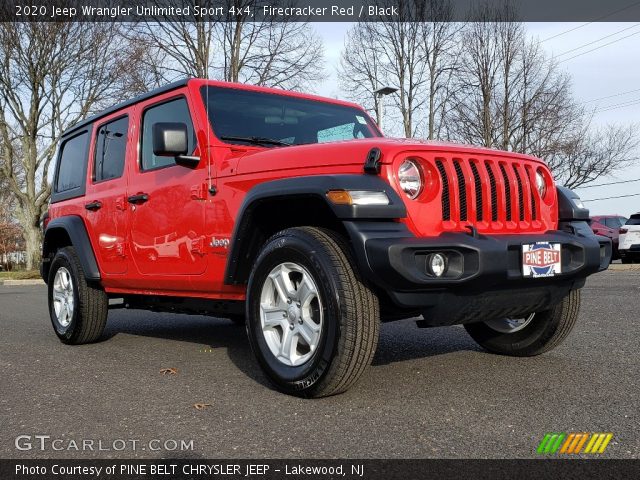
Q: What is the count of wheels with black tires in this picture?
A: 3